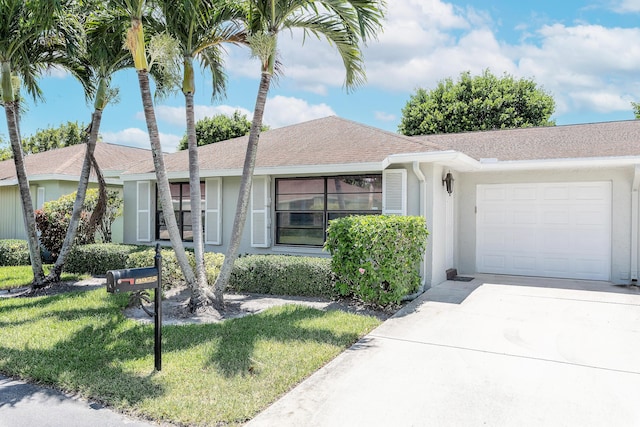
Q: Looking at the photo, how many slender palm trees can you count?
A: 5